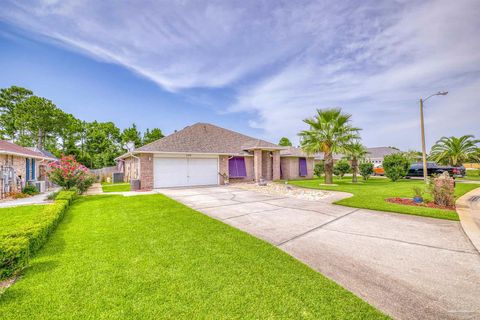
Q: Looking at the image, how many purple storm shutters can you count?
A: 2